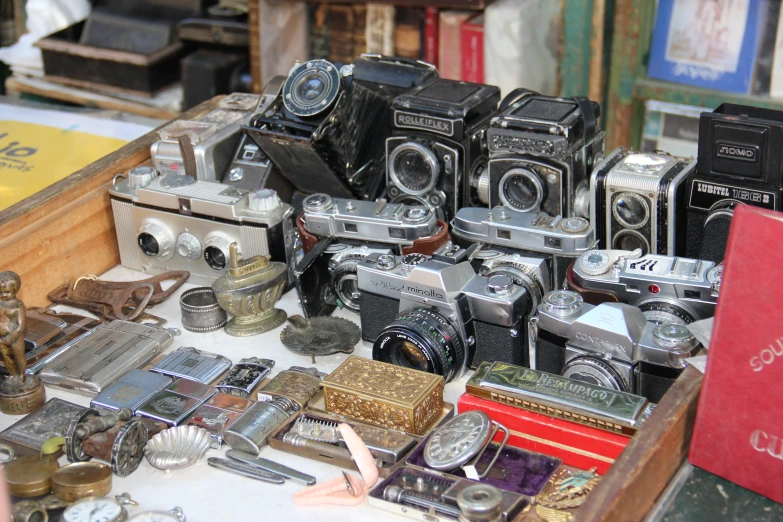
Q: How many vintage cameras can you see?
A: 13